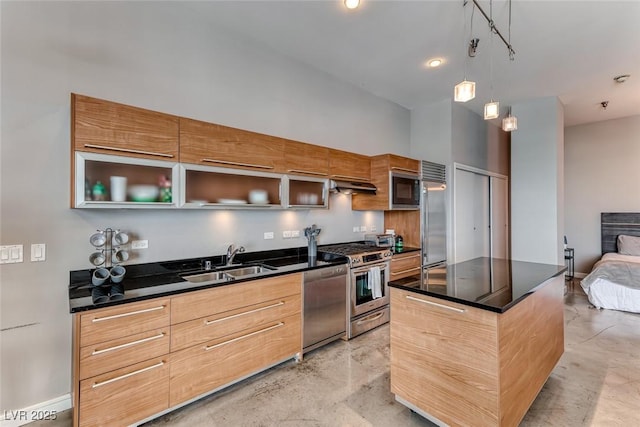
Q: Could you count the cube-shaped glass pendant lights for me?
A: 3